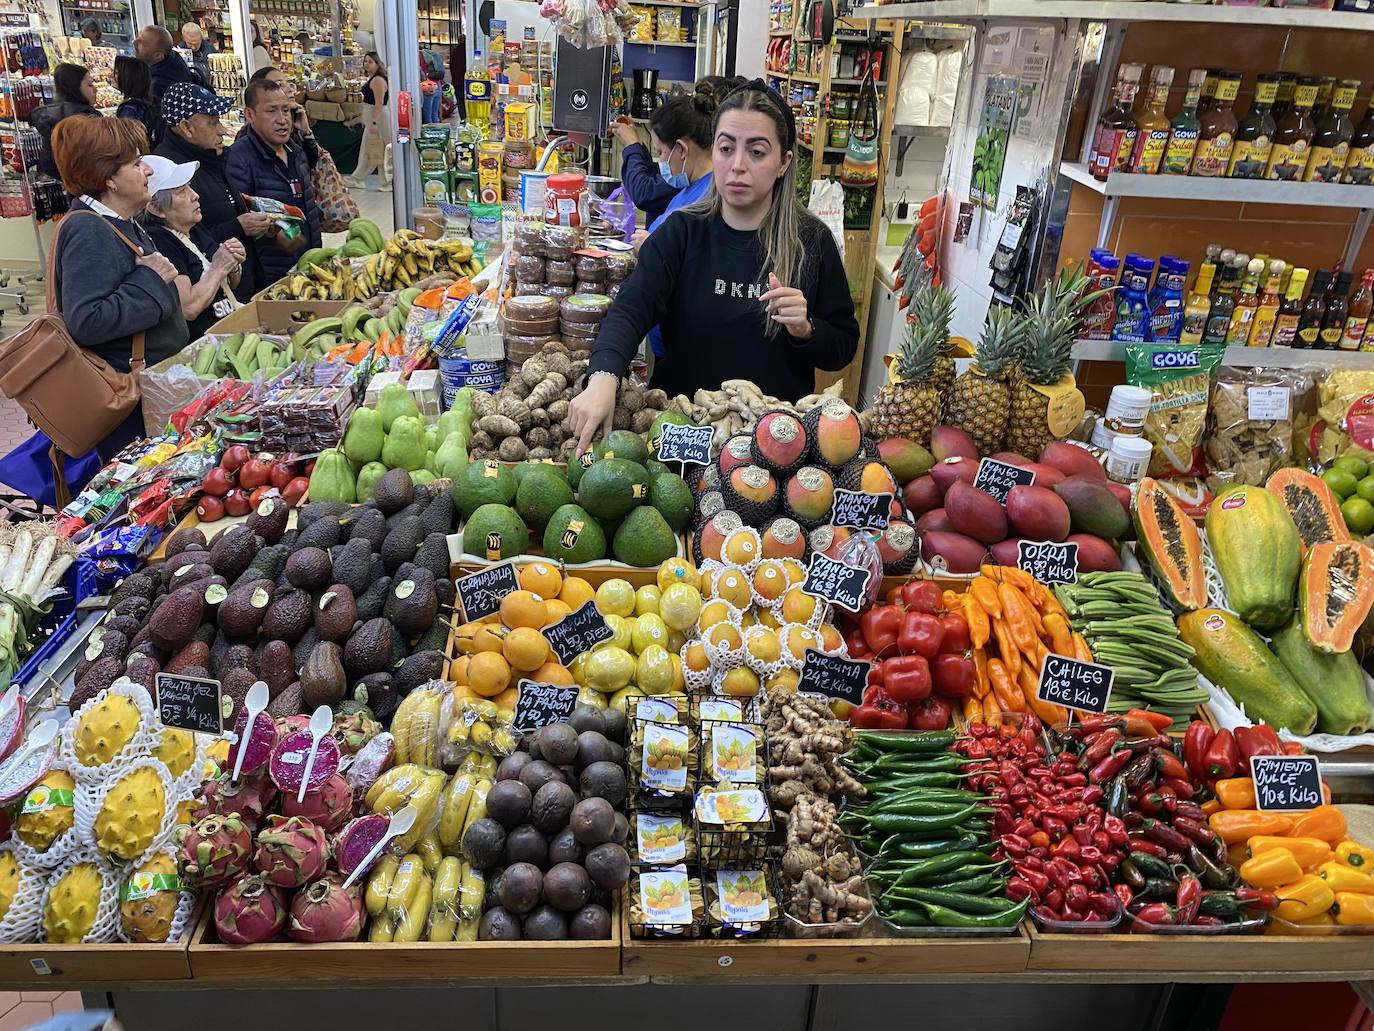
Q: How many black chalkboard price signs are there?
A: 12